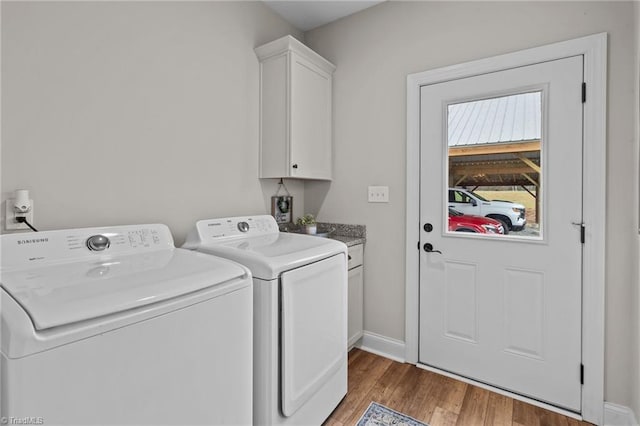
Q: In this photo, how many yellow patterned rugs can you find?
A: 0